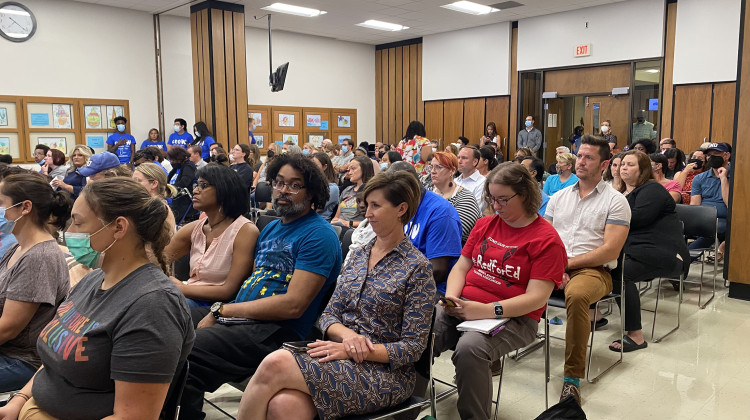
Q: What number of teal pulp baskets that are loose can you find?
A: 0